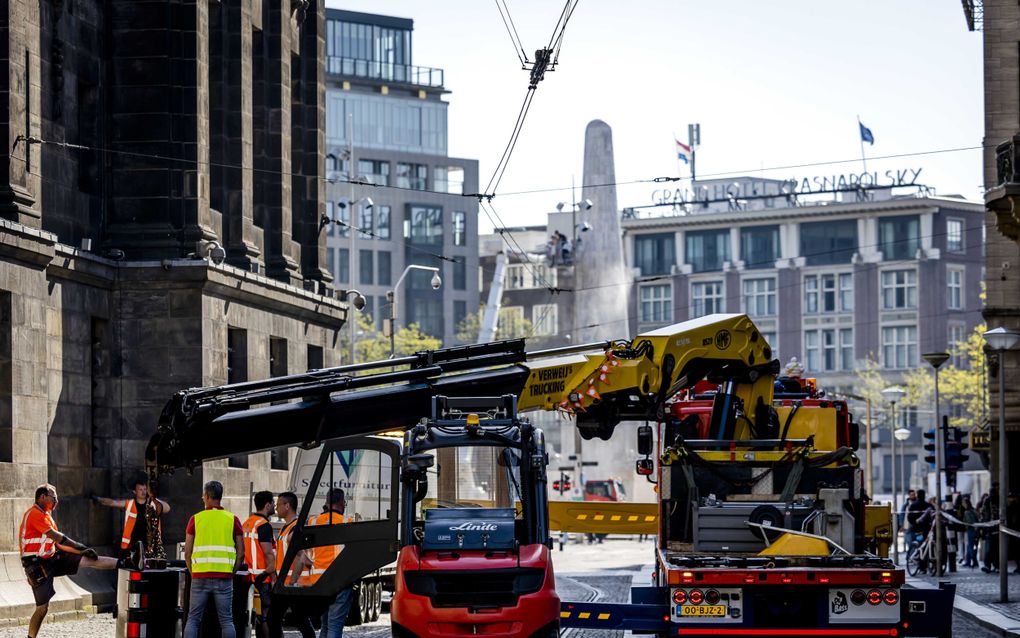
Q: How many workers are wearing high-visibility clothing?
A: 6